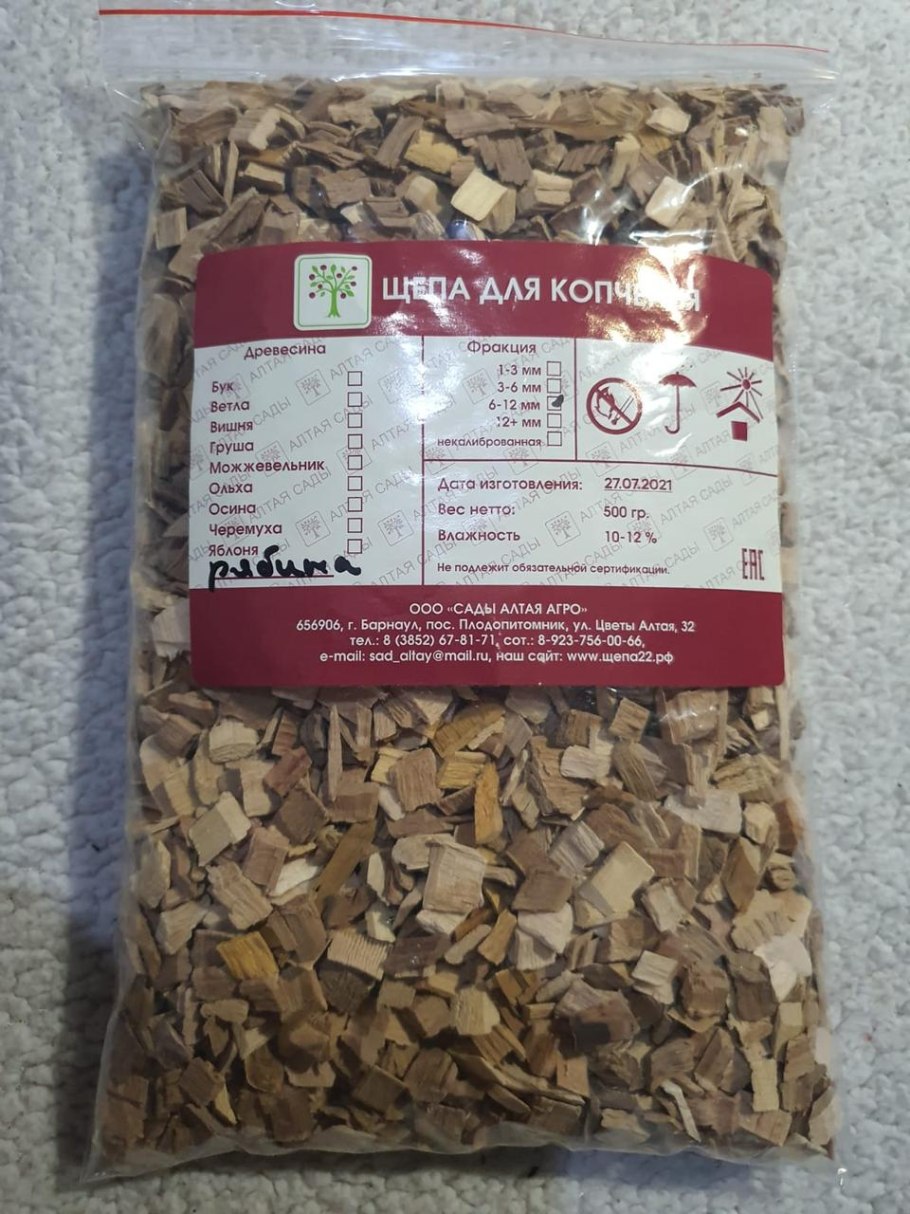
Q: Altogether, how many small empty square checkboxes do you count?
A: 13